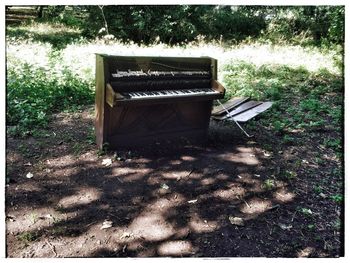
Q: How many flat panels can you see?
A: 3